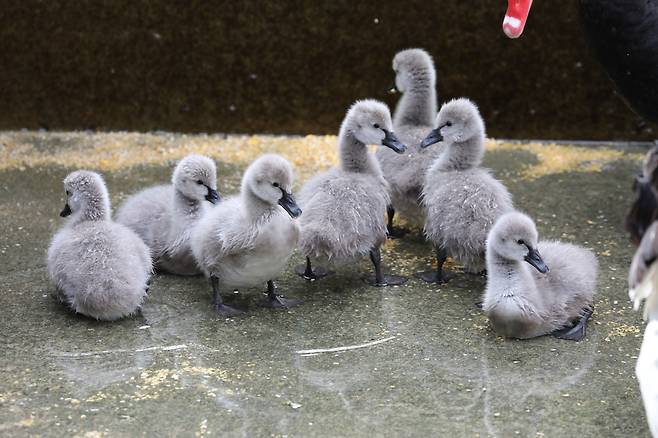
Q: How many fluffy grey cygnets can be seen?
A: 7